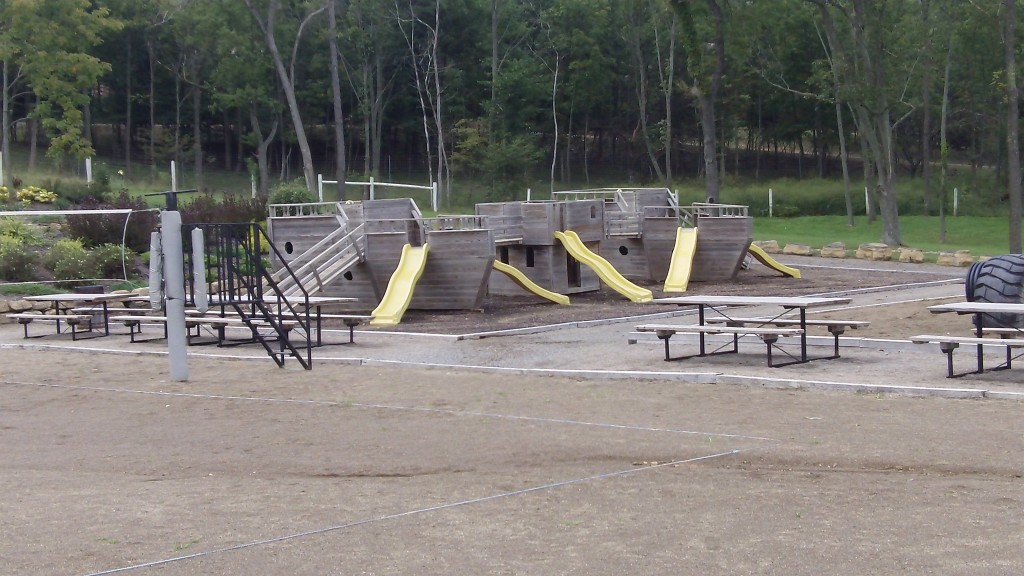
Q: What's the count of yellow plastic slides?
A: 5